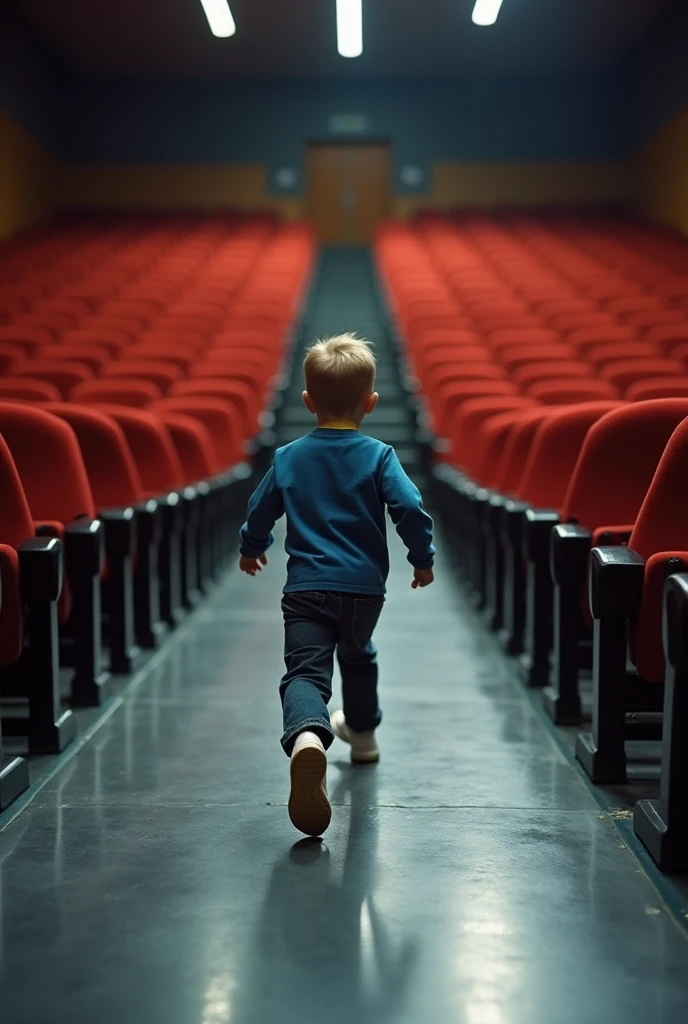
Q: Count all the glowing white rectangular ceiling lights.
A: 3